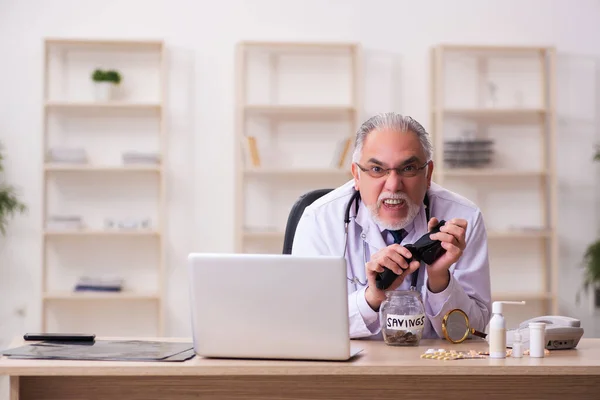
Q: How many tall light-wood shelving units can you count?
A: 3